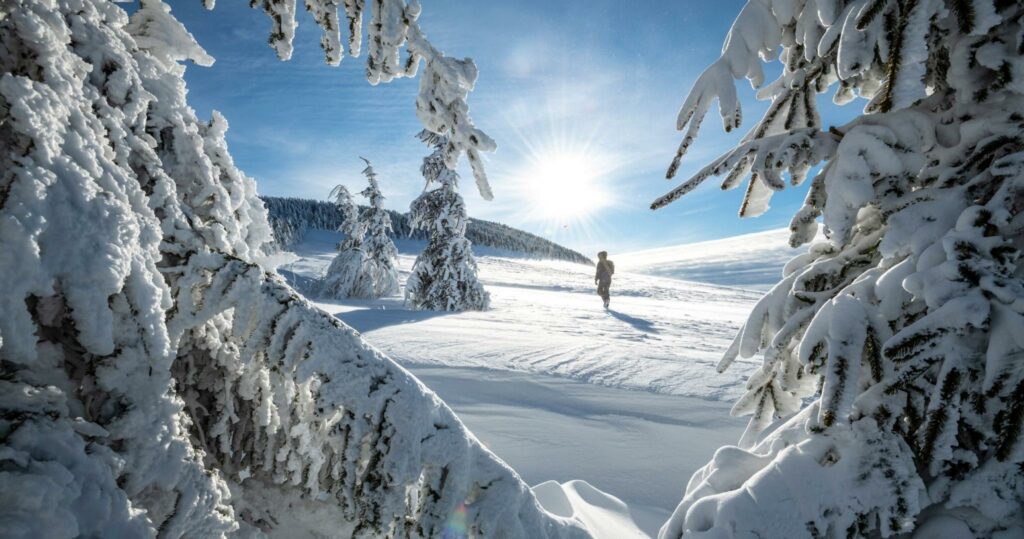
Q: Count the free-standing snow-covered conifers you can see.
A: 3